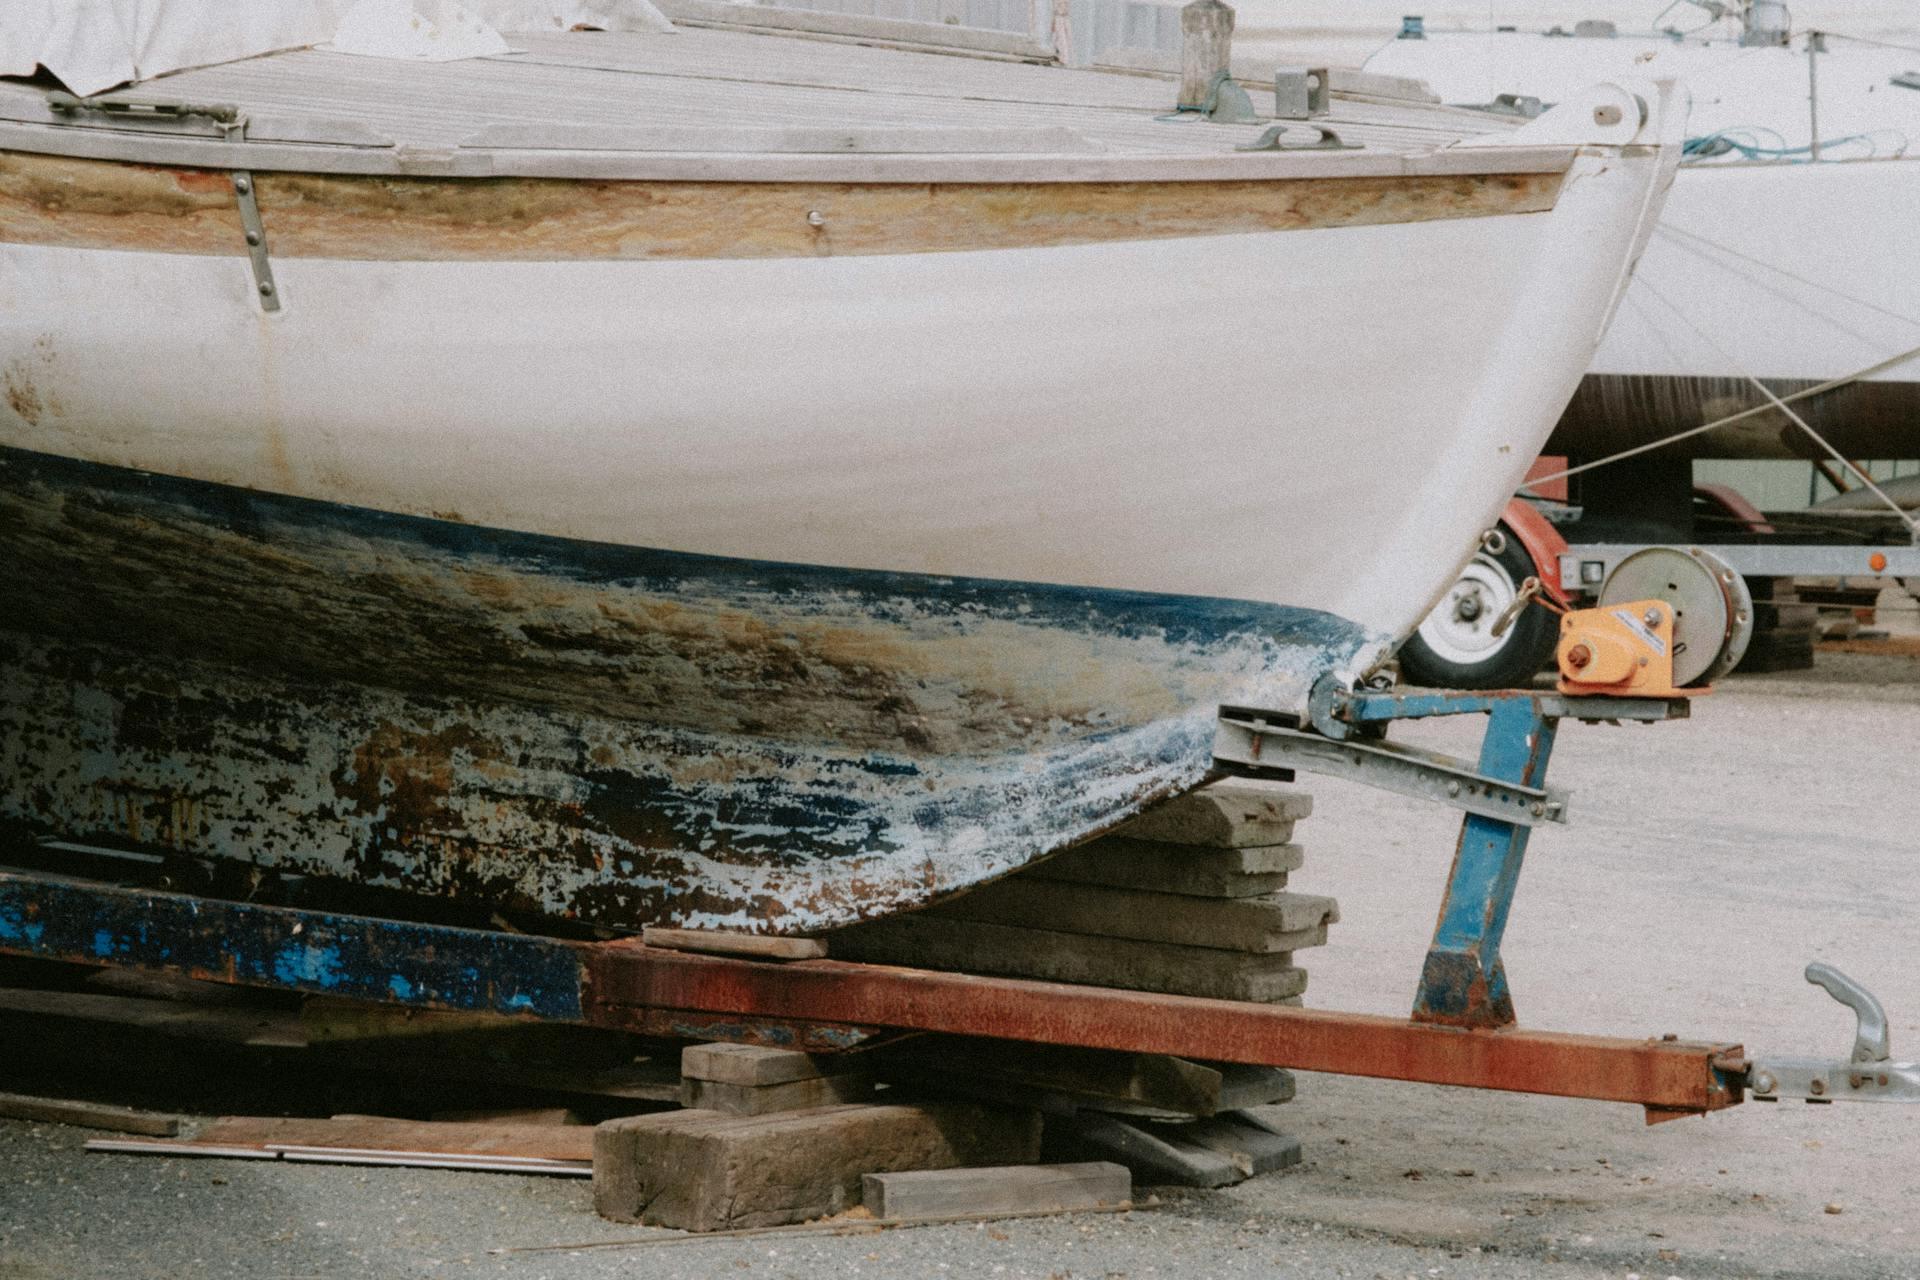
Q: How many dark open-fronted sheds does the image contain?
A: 0